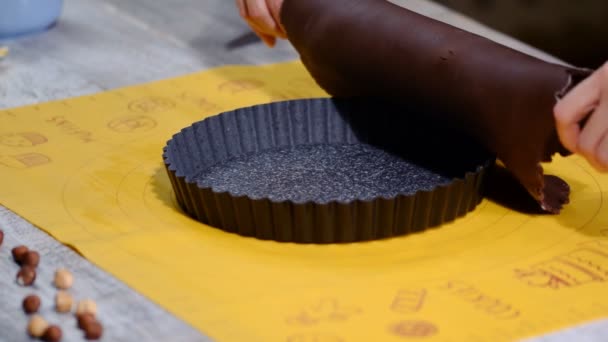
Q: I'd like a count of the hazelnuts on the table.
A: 12